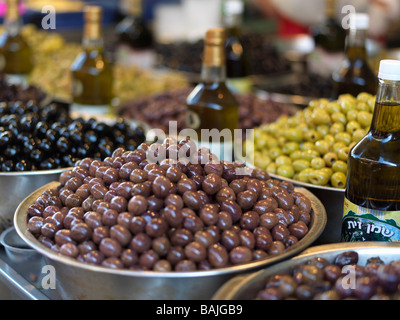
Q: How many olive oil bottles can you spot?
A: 8